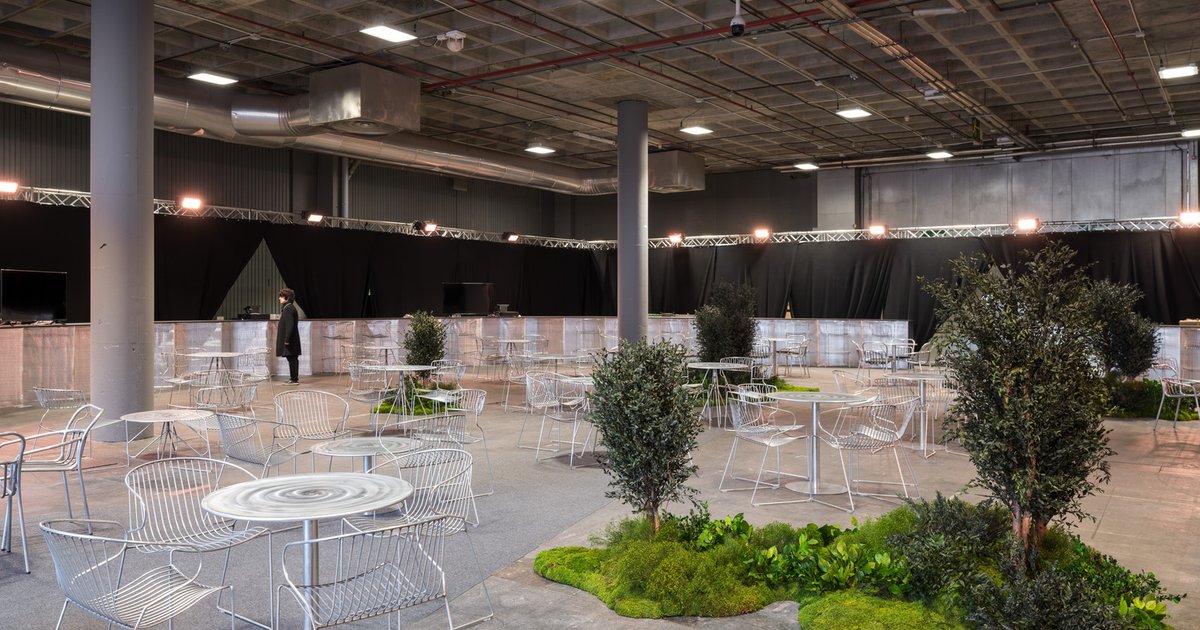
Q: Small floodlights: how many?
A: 10